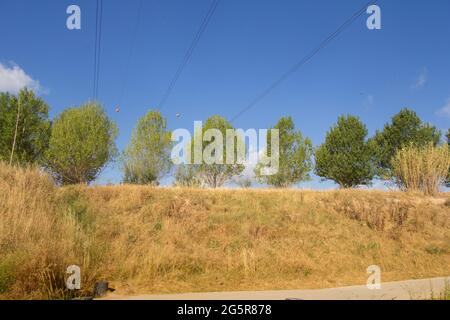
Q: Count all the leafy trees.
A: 7